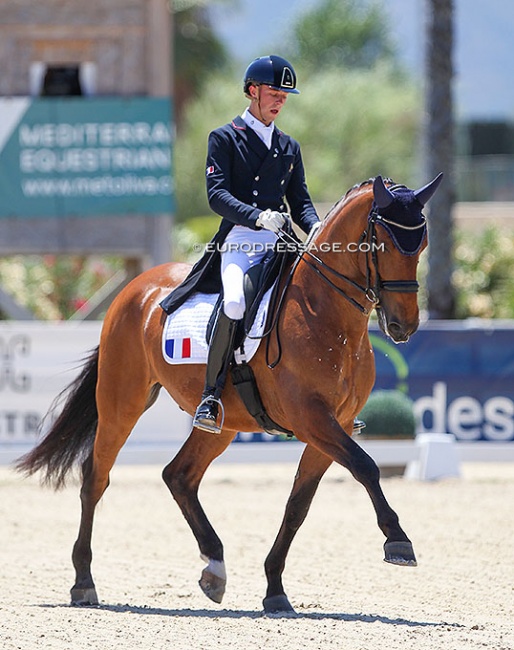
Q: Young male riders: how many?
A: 1